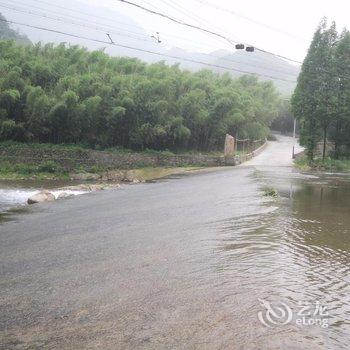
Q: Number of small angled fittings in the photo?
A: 2